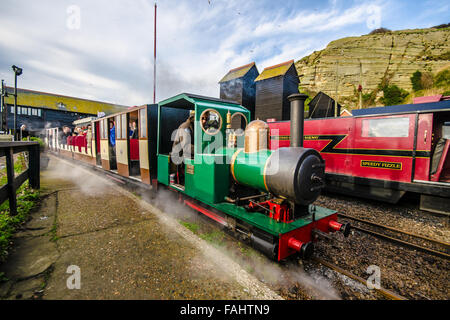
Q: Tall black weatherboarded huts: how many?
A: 2